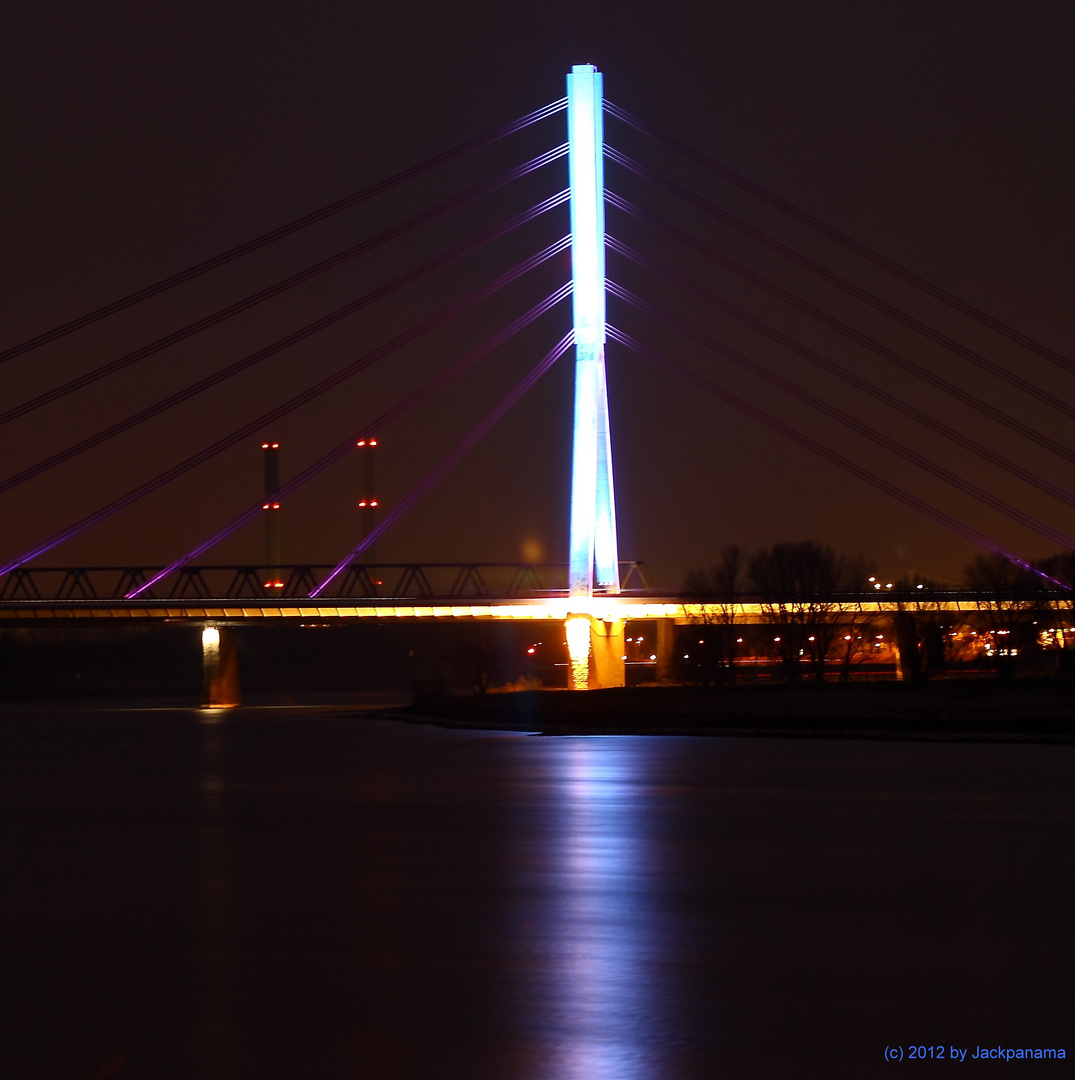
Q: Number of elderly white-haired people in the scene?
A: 0